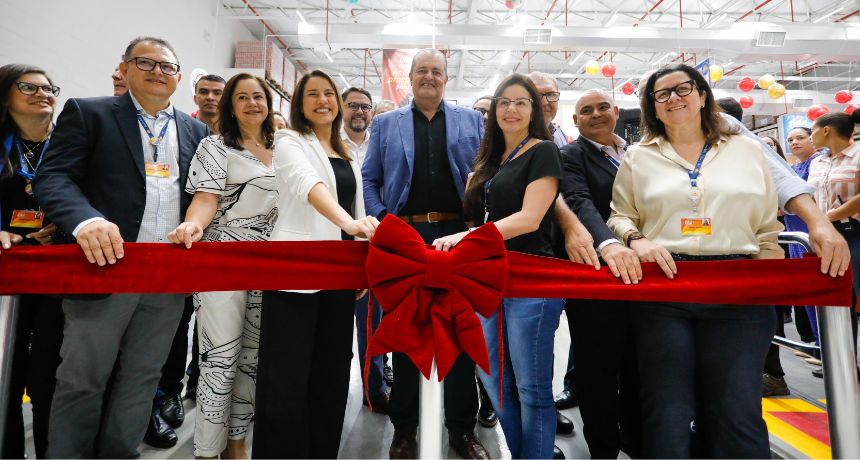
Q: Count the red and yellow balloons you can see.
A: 11